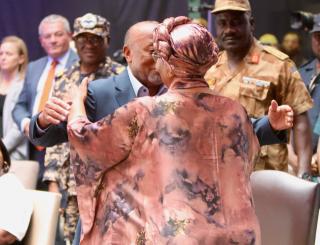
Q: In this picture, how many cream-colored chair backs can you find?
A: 3